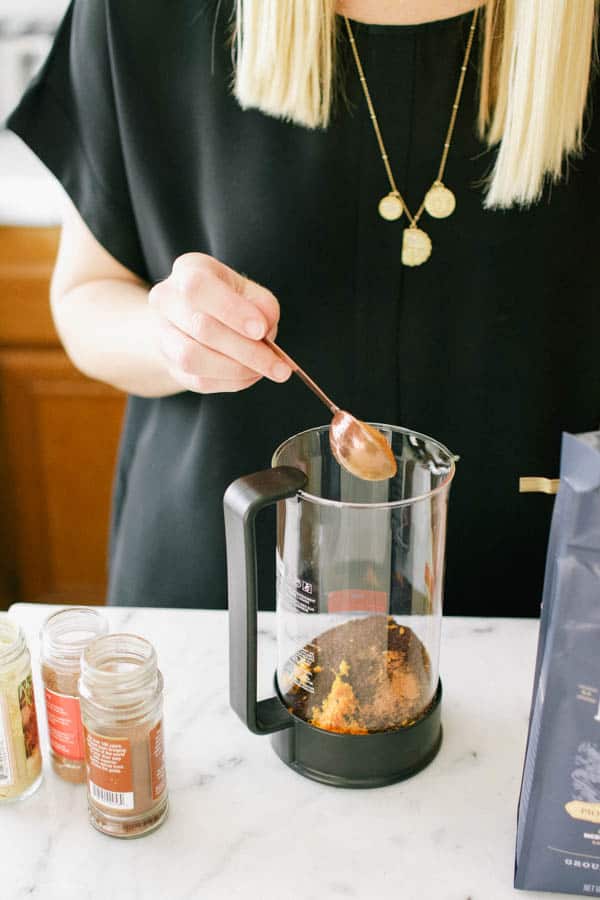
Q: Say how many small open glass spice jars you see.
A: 3